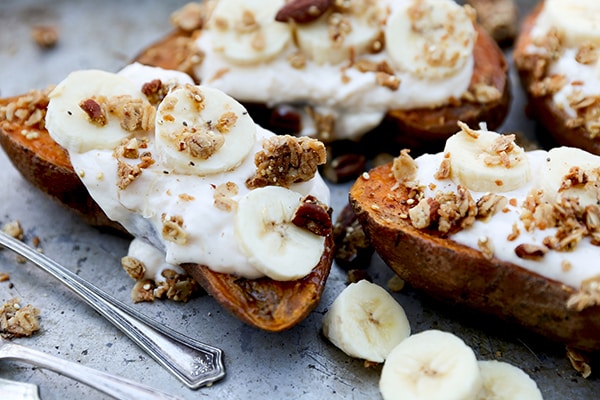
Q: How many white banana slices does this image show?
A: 12